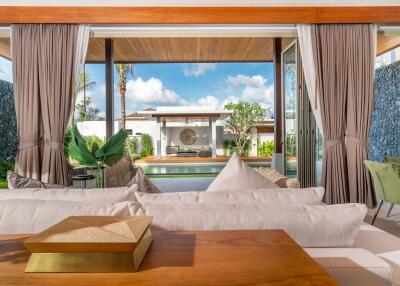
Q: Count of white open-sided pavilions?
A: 1